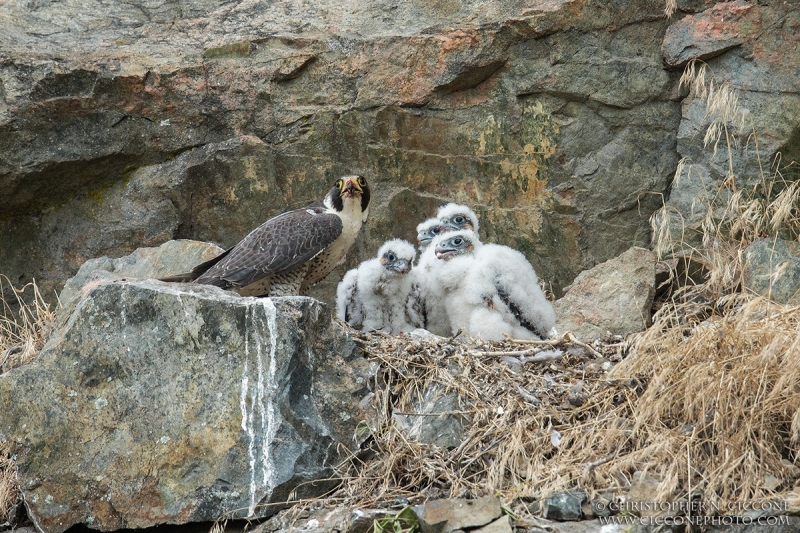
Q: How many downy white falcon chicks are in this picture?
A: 4